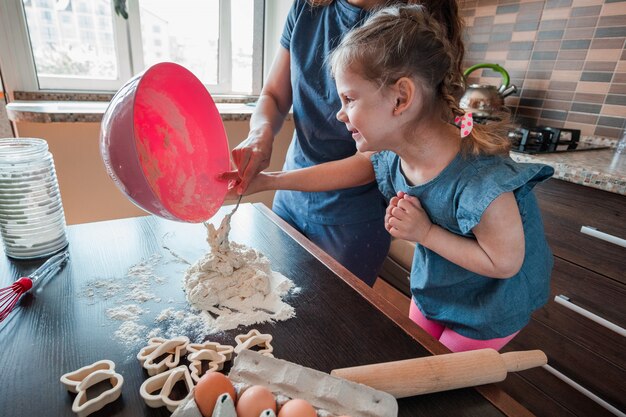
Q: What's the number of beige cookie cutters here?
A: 5